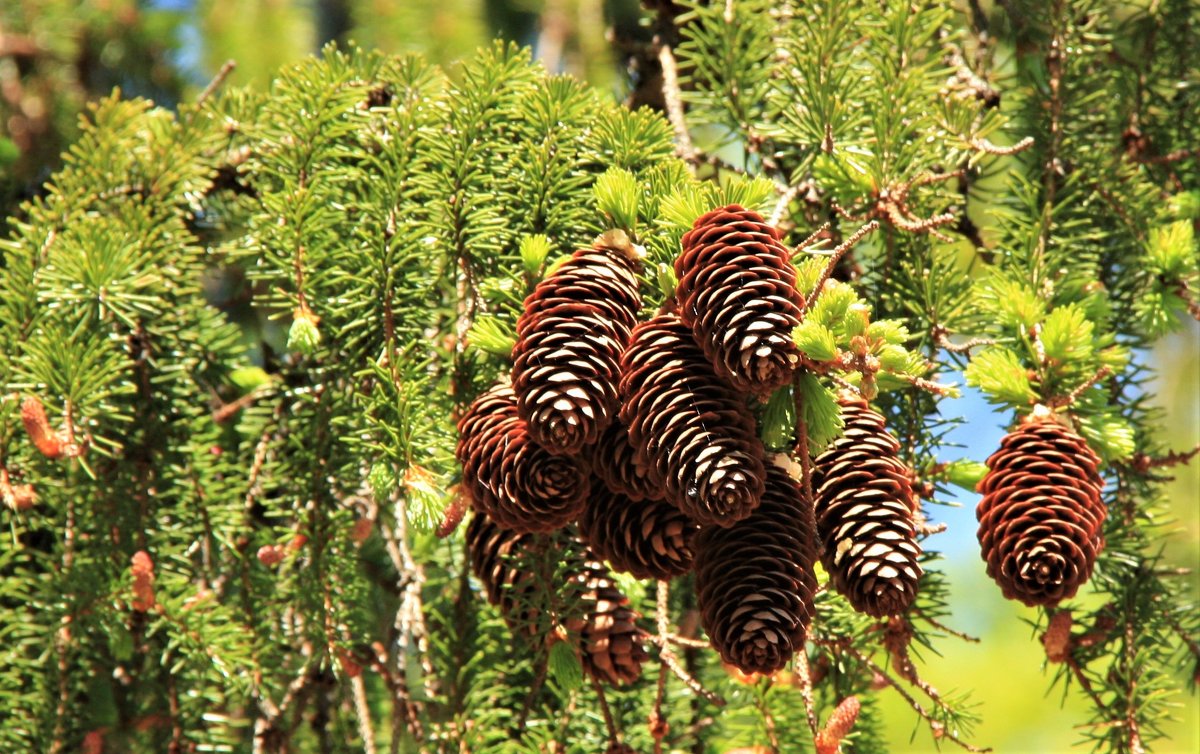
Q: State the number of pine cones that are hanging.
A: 11